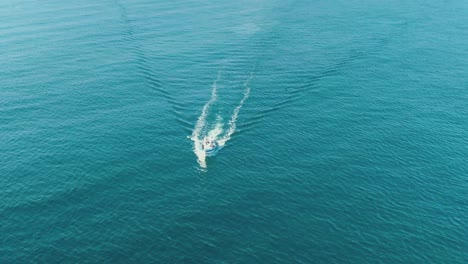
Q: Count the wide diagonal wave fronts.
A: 2